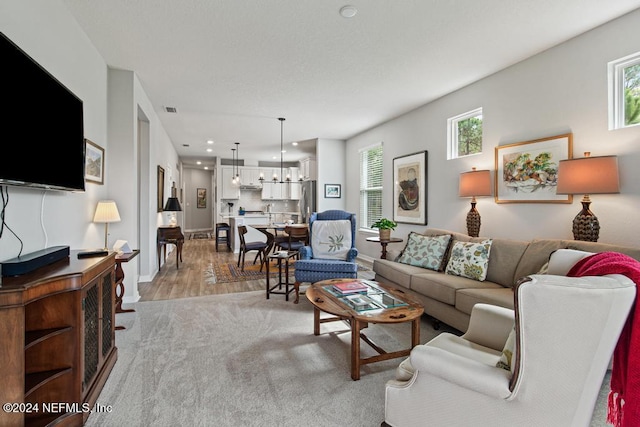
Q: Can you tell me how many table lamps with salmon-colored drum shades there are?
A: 2